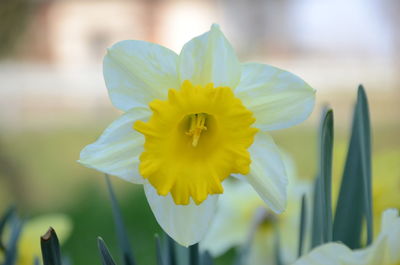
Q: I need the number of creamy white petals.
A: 6